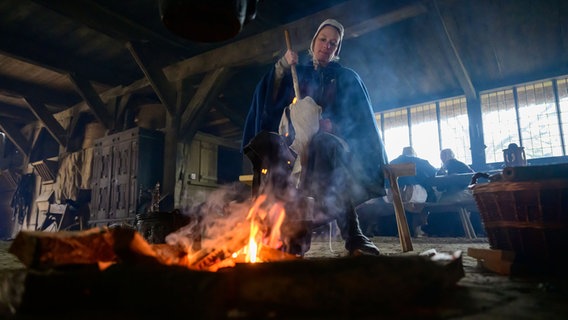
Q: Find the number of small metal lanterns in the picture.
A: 1